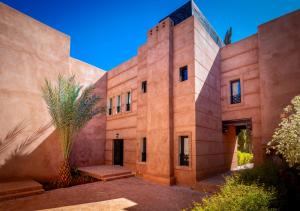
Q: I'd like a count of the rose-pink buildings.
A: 1